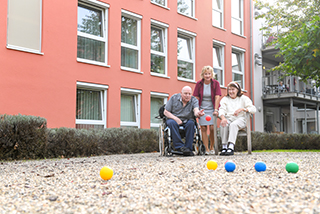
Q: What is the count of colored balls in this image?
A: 6